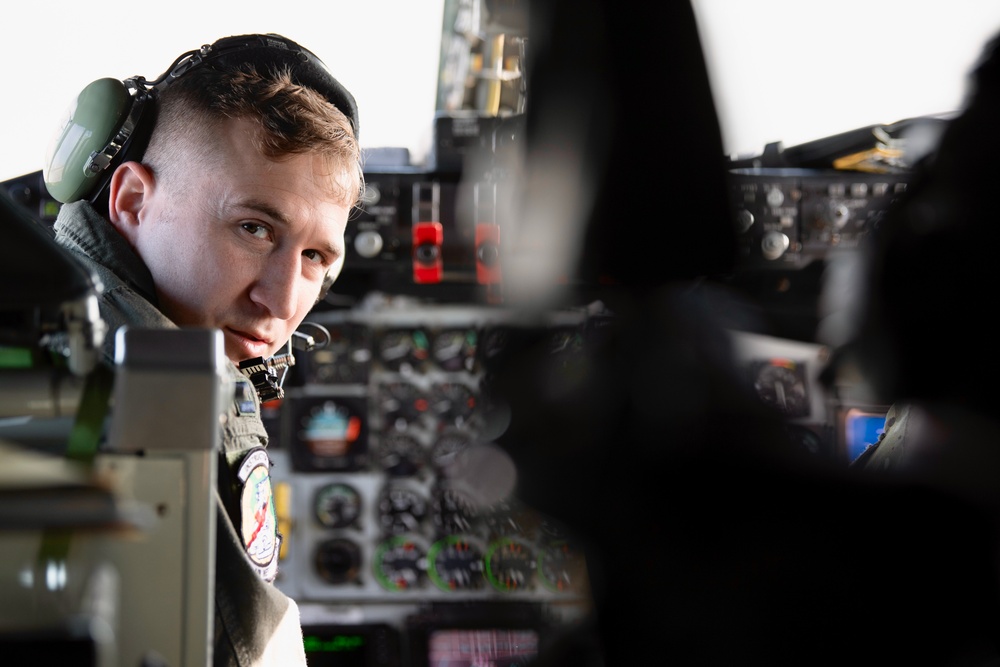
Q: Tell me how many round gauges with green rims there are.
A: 4